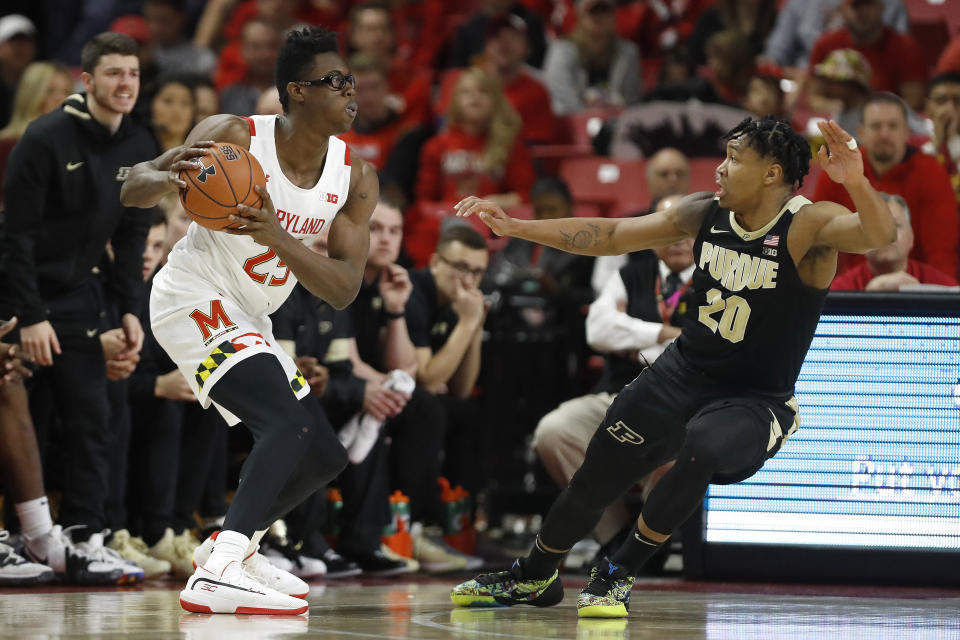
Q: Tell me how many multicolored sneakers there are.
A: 2